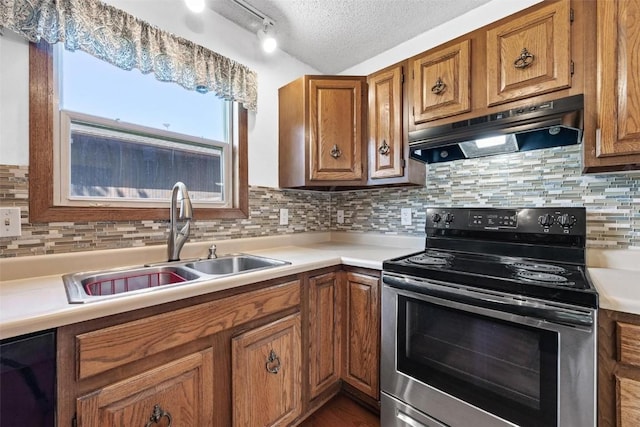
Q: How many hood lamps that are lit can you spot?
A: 1